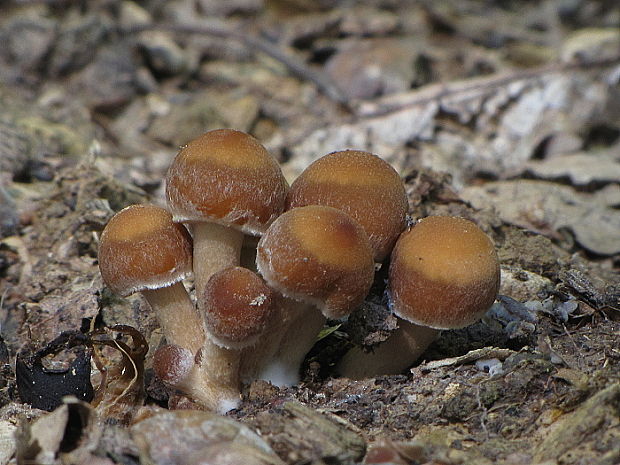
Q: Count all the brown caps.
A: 7